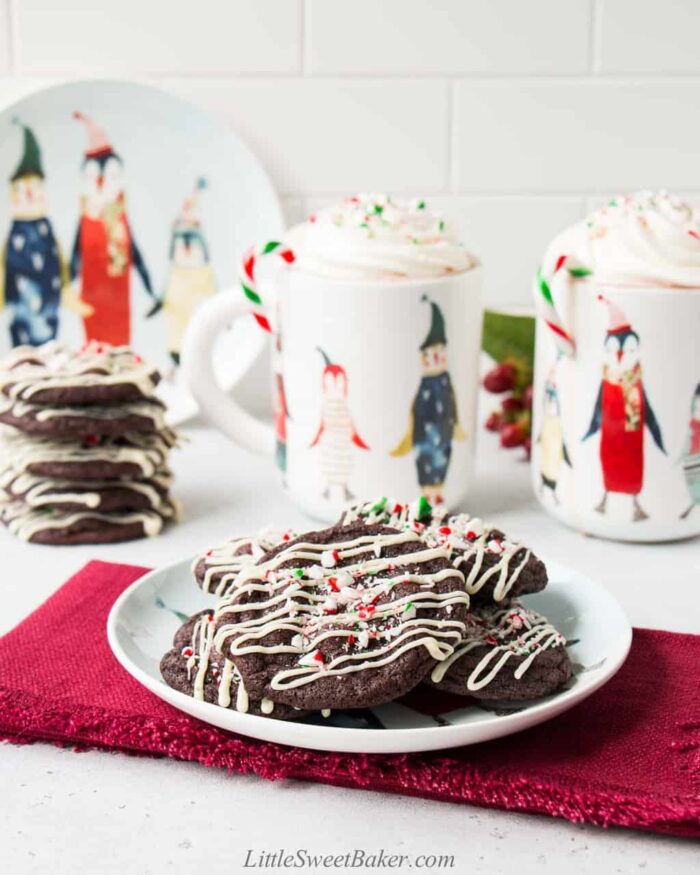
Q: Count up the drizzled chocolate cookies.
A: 10